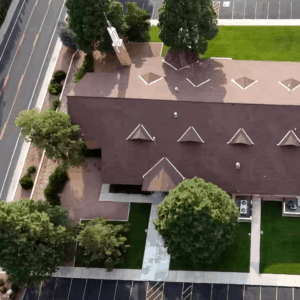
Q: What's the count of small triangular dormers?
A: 8